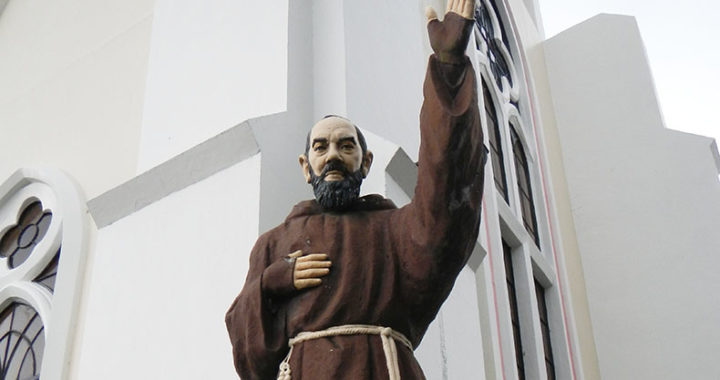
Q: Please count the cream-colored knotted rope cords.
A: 1